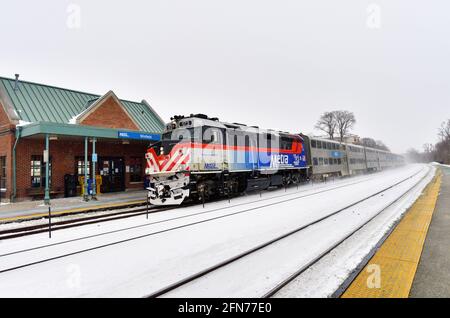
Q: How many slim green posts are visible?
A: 3